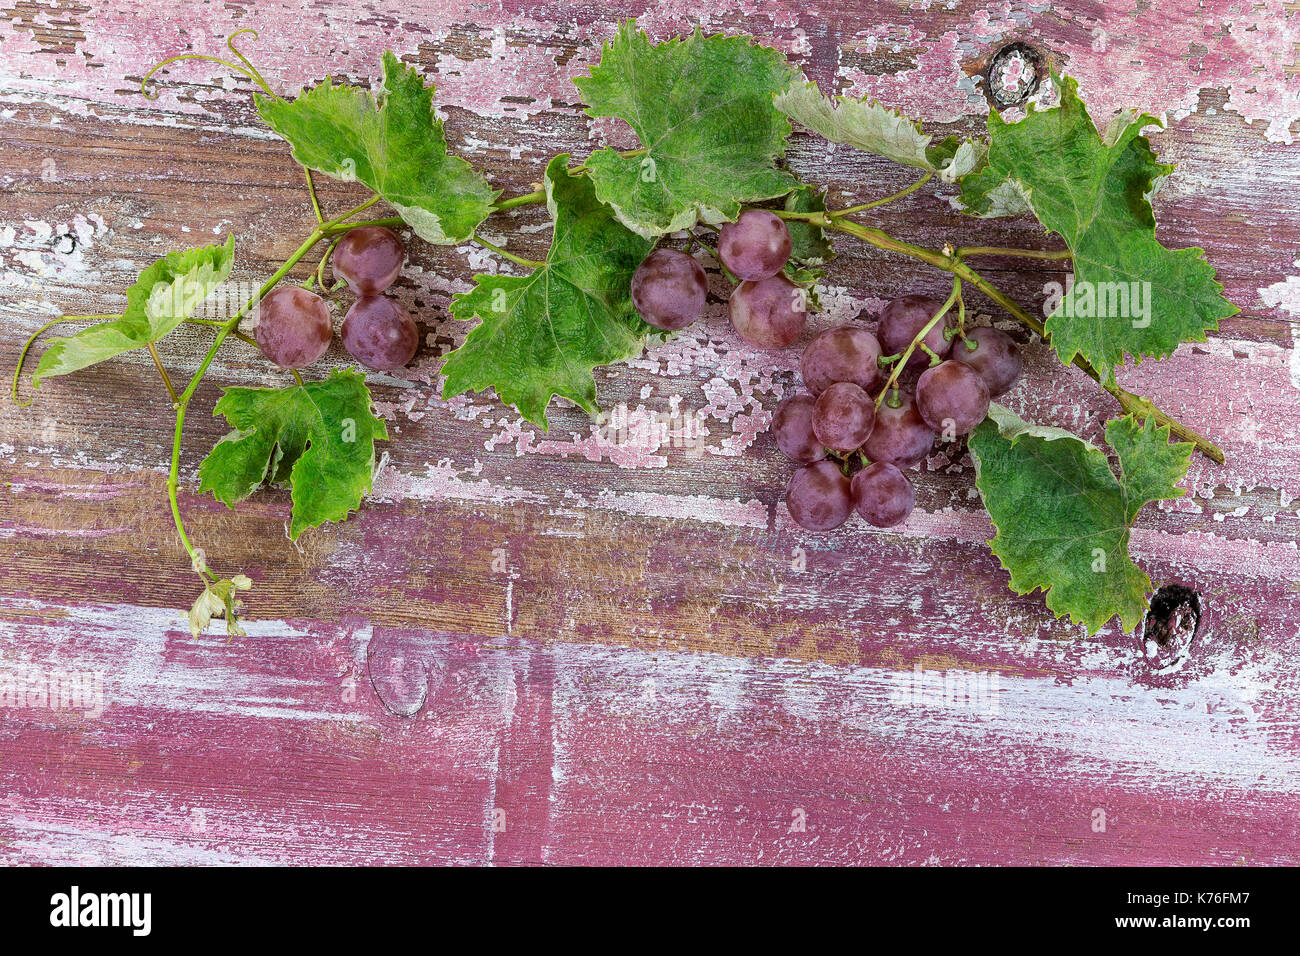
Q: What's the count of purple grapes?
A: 15